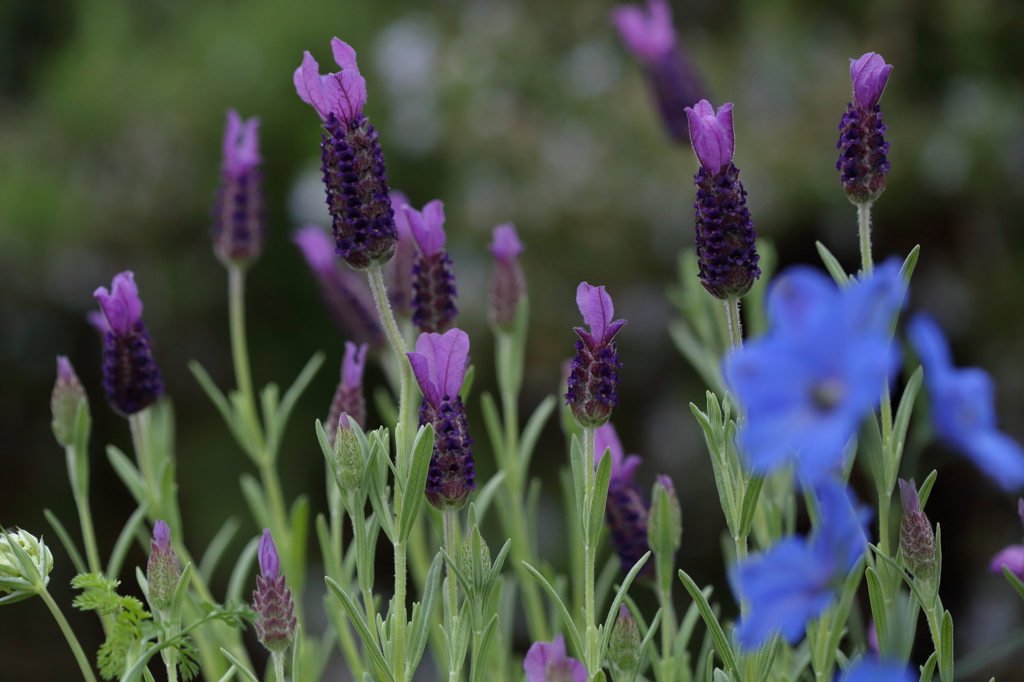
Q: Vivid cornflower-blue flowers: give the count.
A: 4